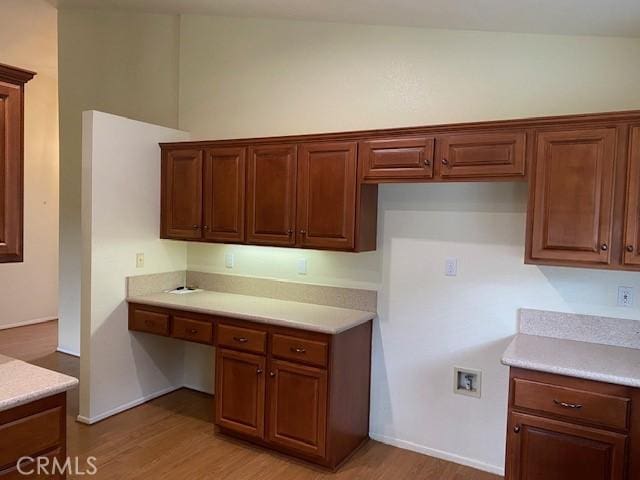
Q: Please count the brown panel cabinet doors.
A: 12